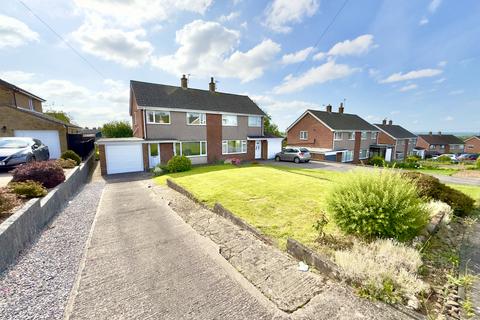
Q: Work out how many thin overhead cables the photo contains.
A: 2